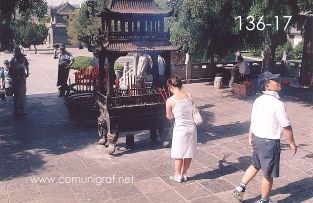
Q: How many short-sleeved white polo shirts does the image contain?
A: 1